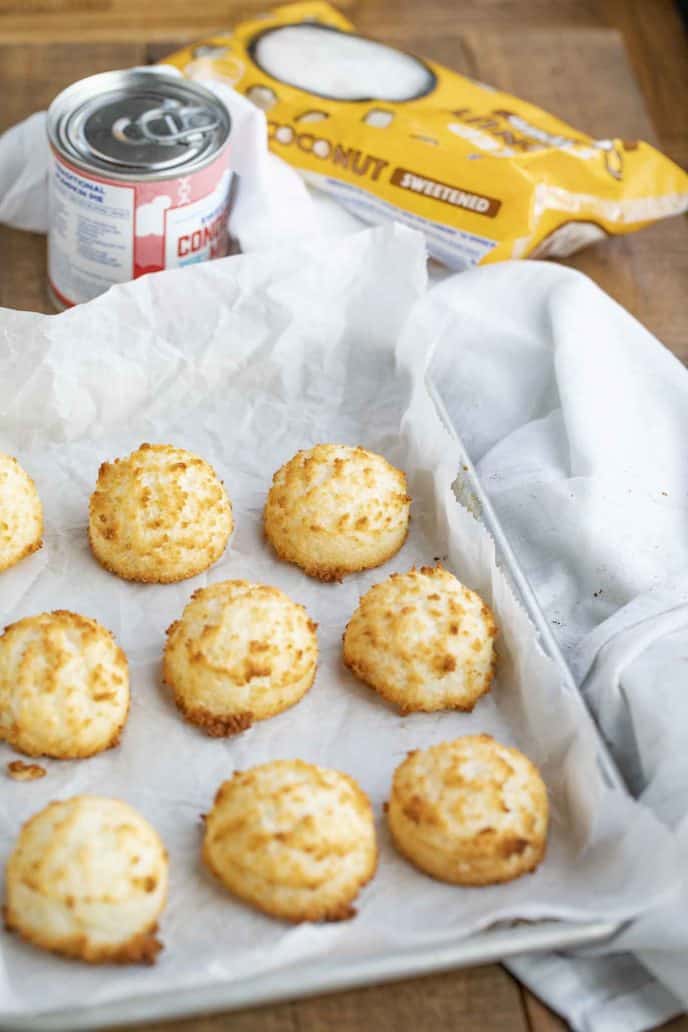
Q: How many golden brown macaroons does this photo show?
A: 9